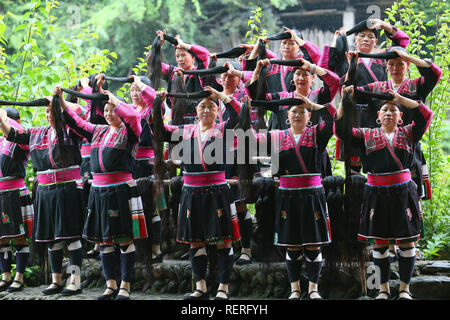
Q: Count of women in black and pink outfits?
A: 15